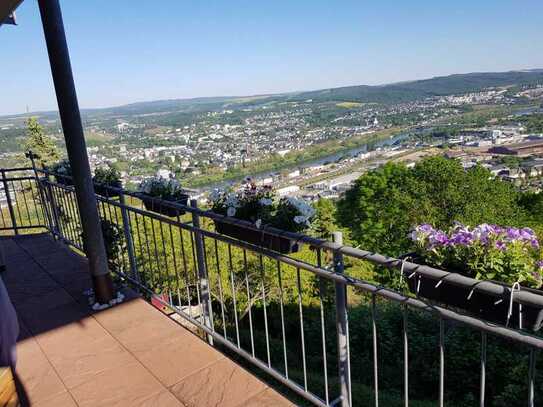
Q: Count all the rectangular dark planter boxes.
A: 5